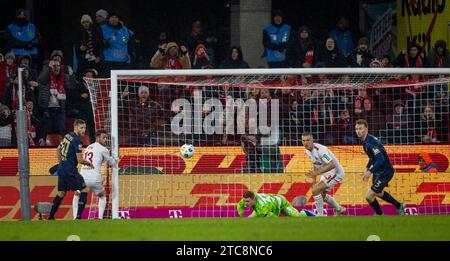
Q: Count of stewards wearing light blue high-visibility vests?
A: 4